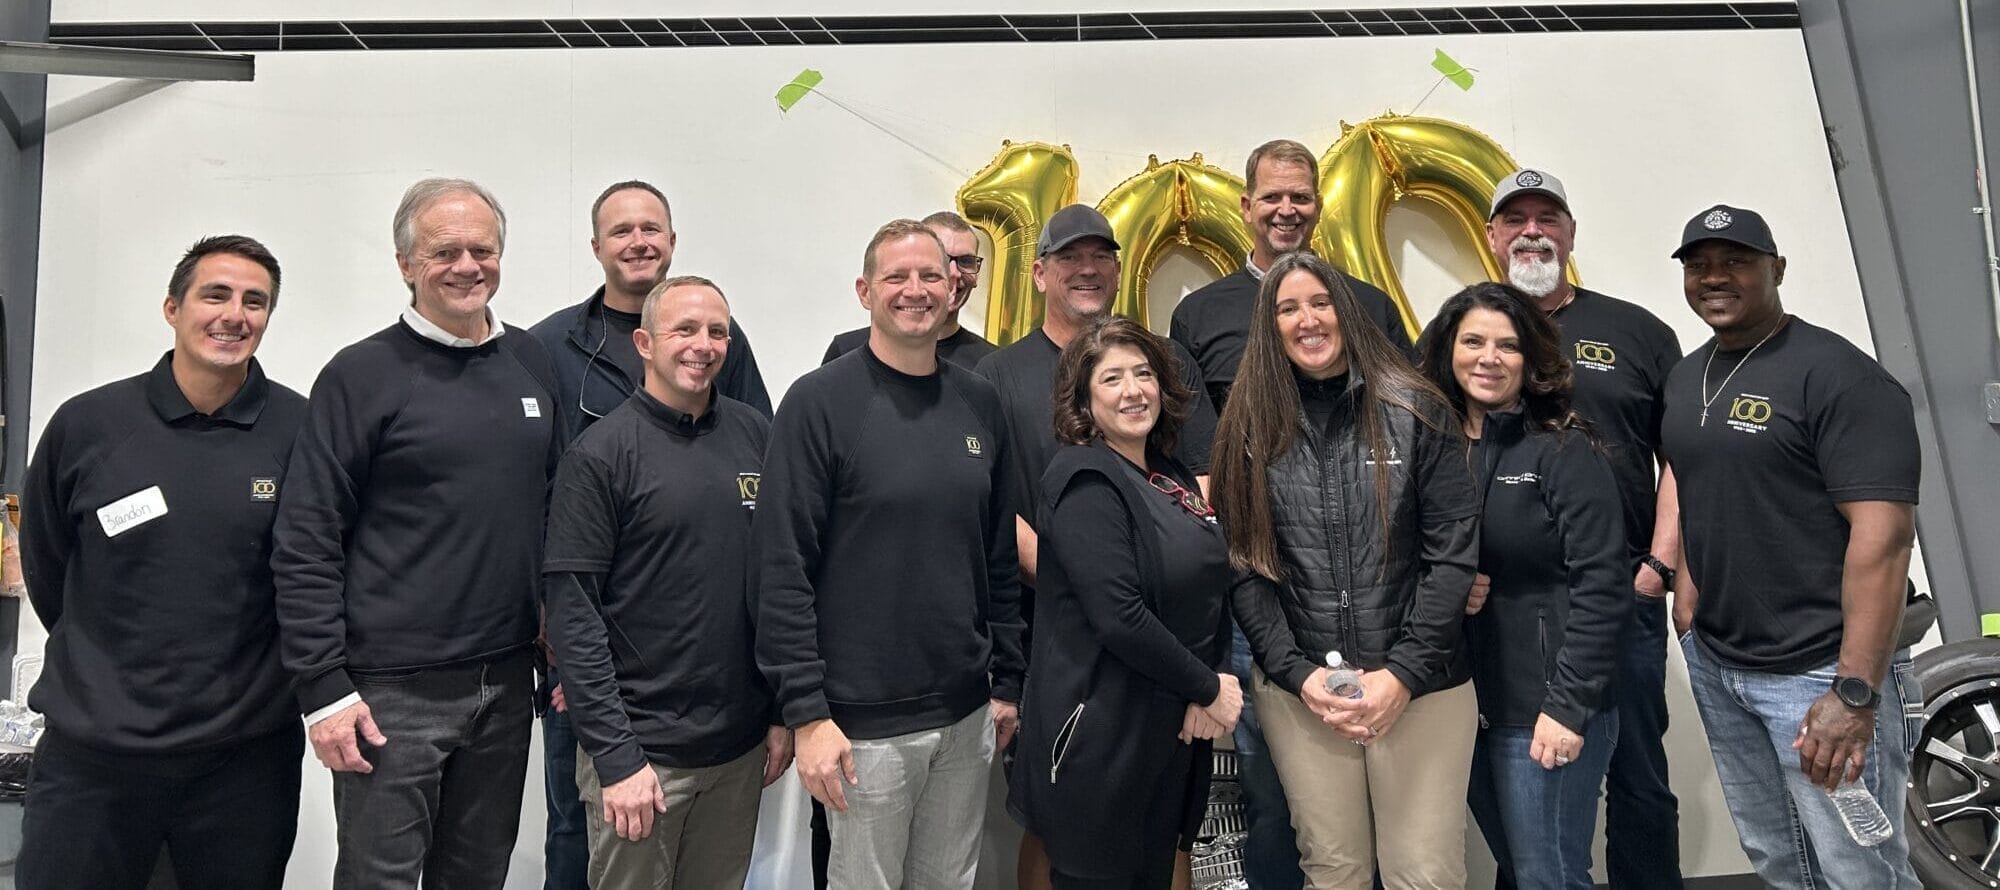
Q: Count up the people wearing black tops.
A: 13